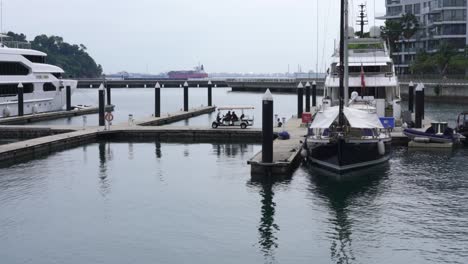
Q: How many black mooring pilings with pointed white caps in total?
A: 12